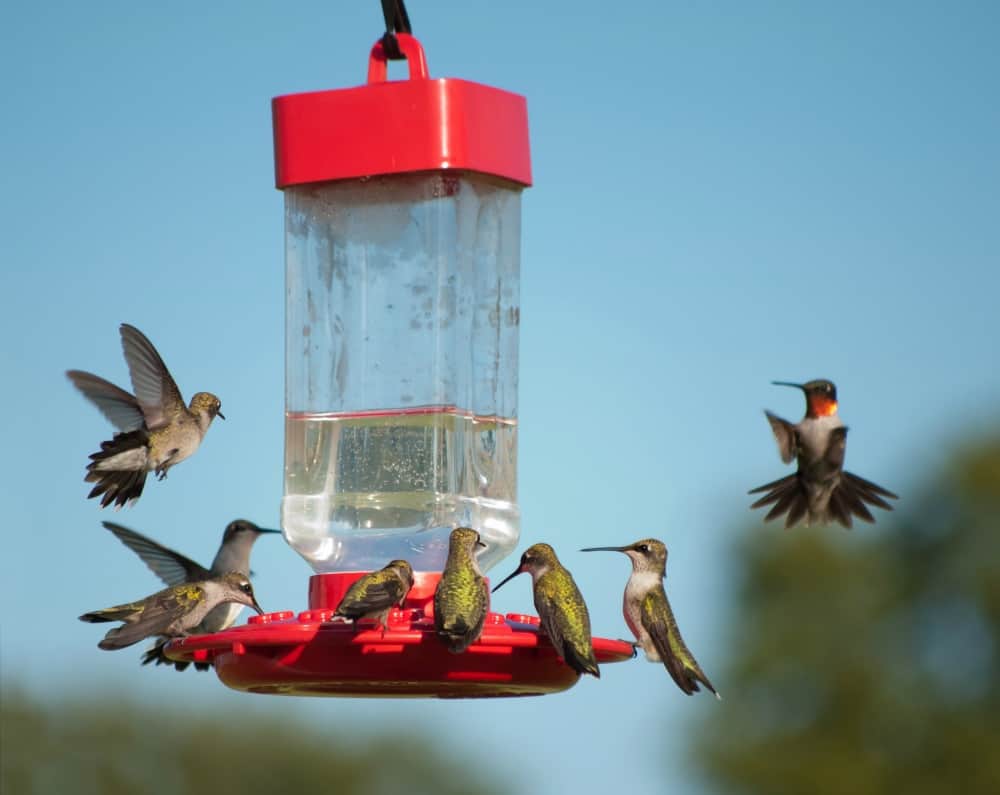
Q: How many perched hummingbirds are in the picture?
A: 5